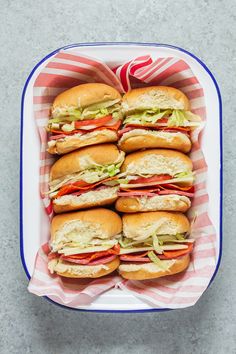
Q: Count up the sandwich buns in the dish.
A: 6